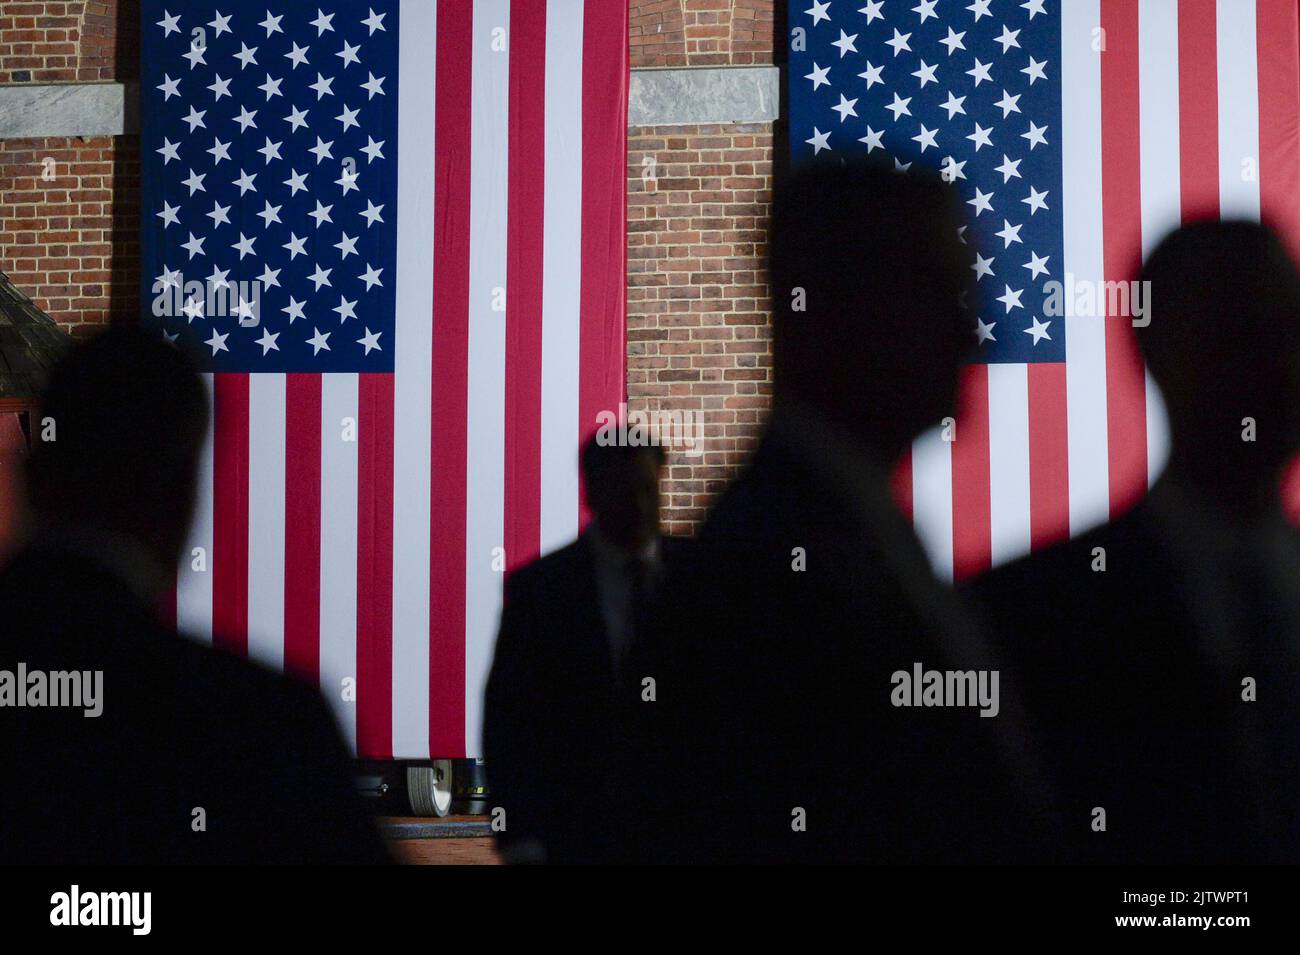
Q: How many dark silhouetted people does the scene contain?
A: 4